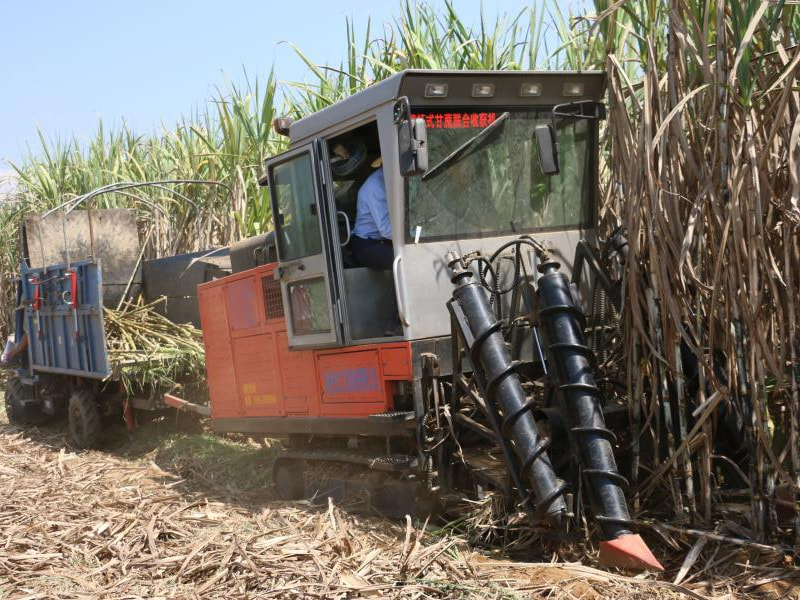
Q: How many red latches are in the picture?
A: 2